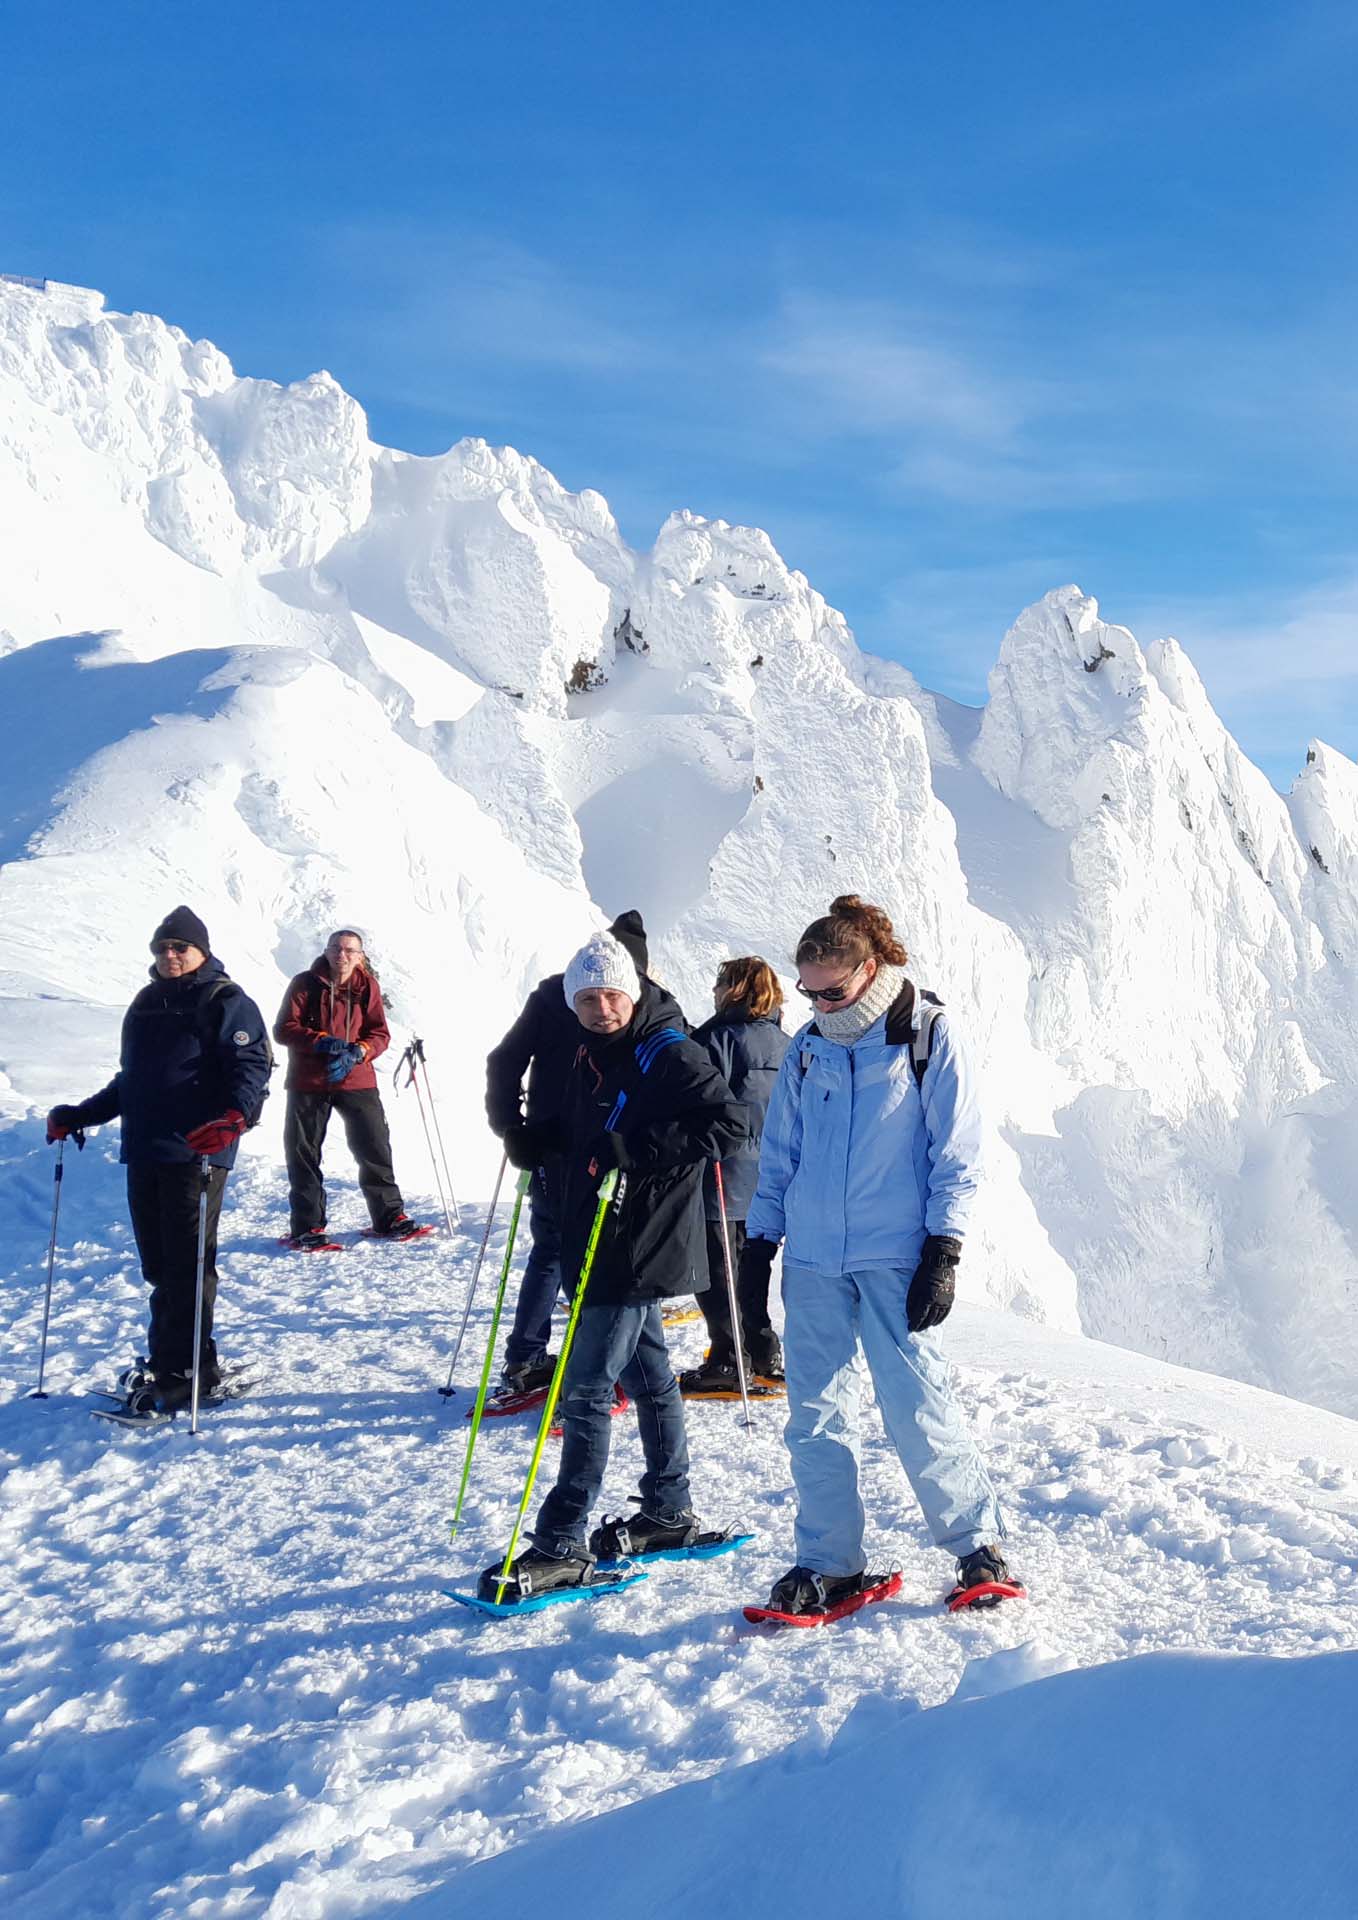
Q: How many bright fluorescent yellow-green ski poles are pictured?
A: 2